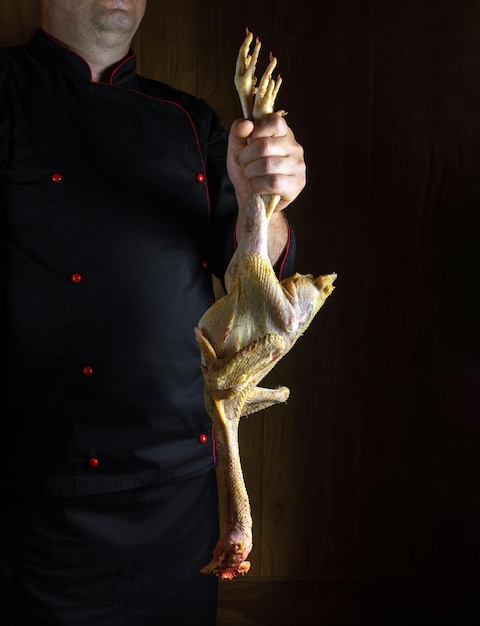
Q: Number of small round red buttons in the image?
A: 7